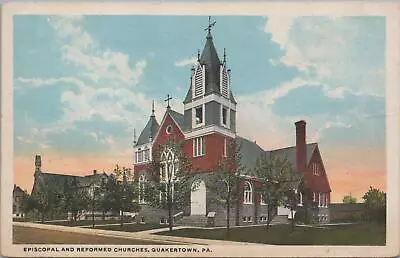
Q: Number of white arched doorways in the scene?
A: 1